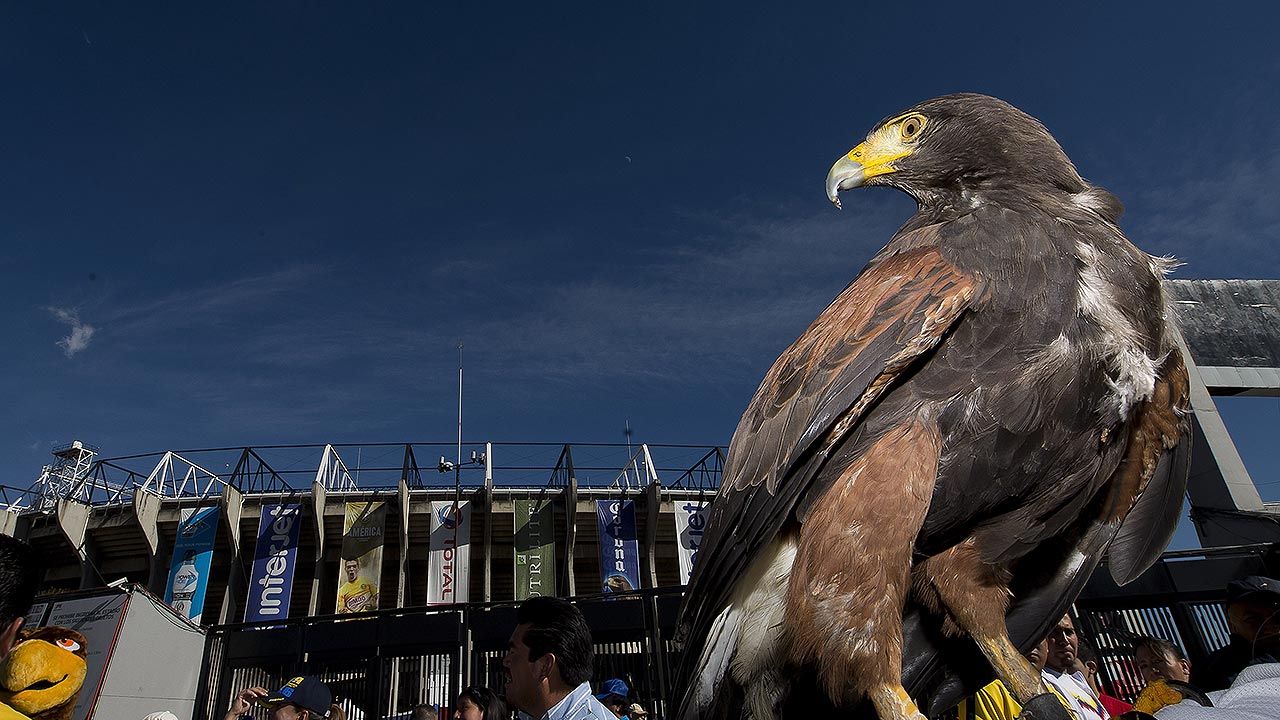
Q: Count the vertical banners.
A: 7